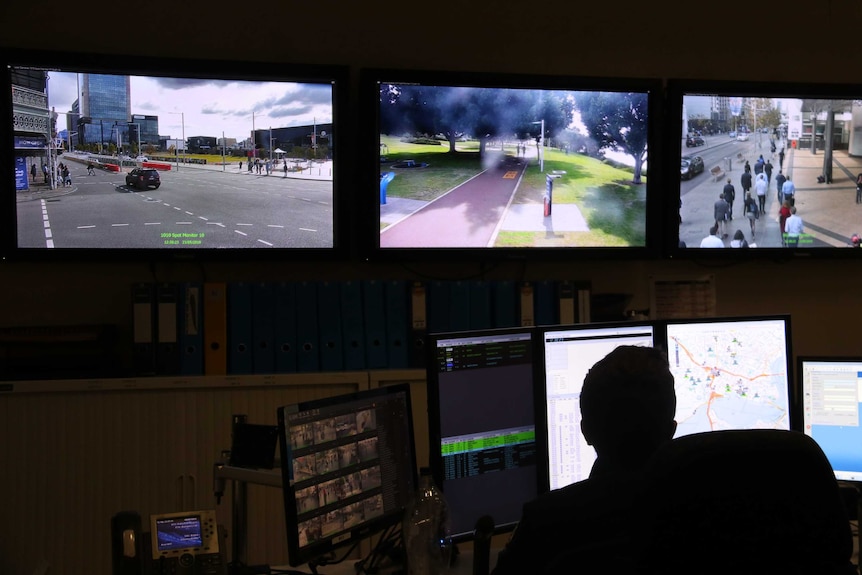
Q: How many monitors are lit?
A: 8